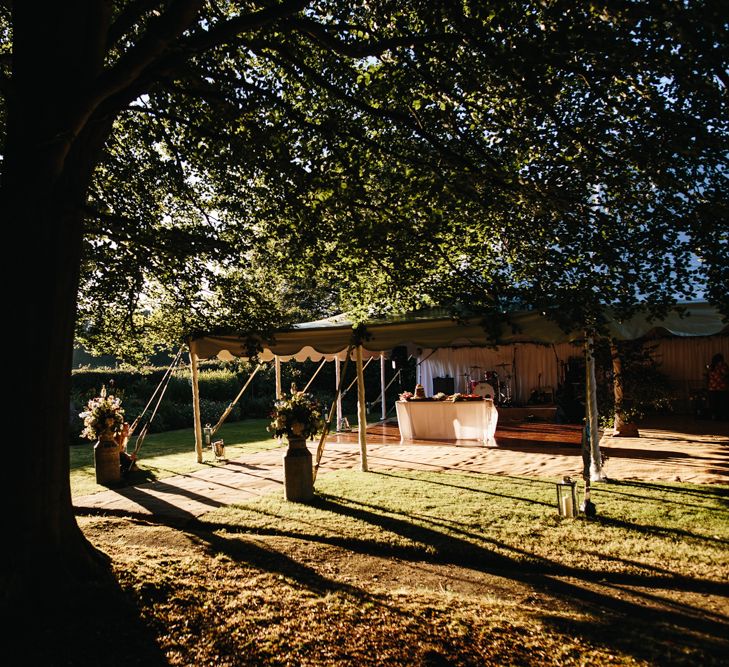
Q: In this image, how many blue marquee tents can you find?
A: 0